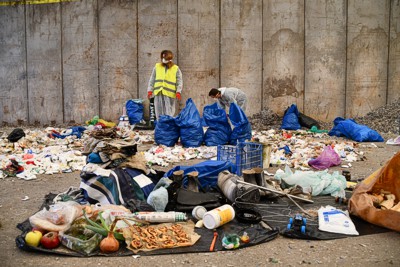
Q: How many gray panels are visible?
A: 11